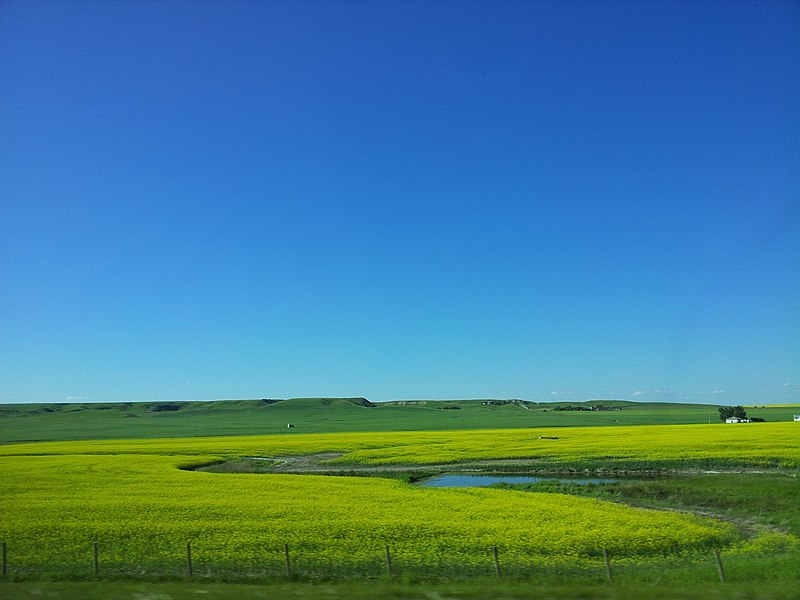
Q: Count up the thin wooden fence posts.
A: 8